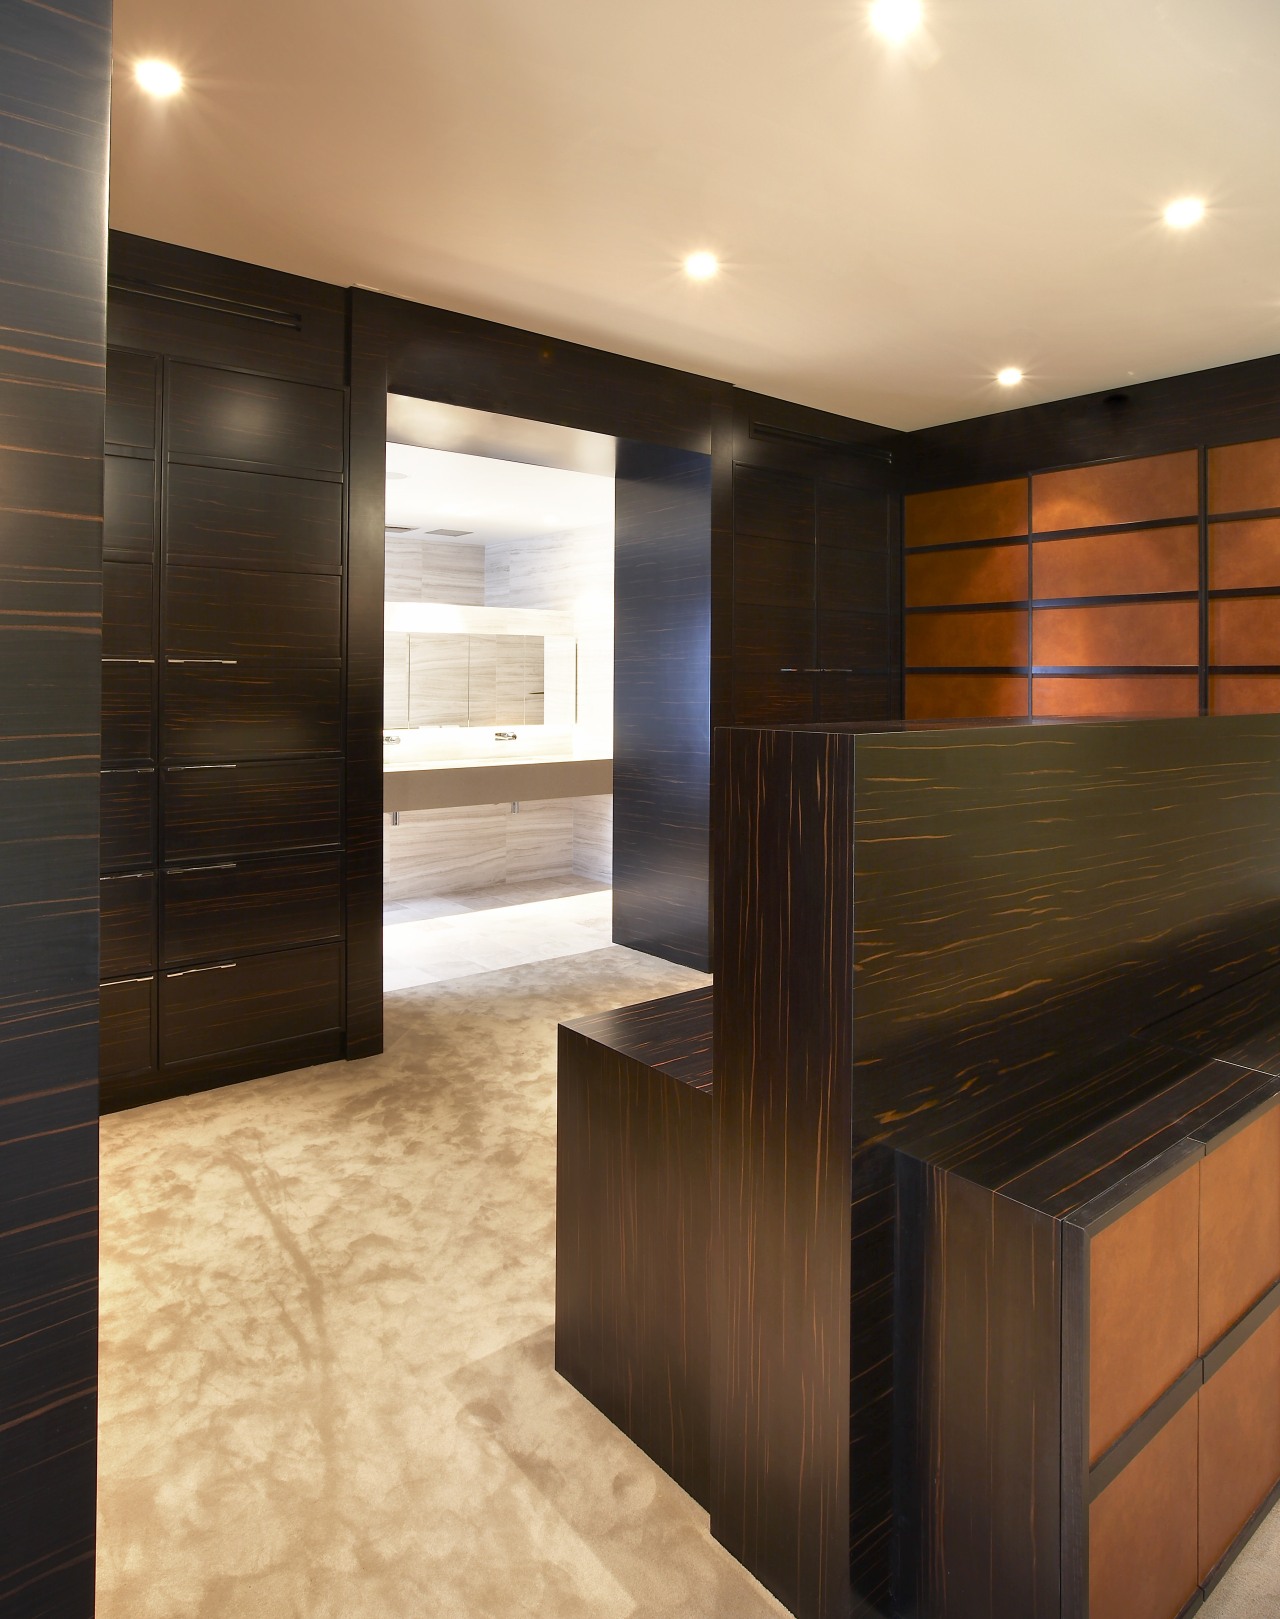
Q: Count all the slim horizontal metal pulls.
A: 10